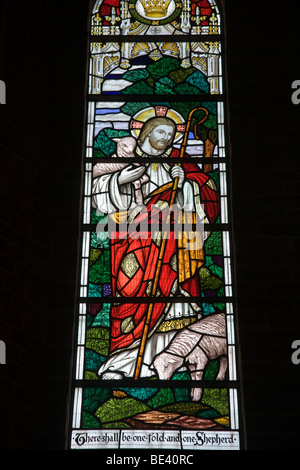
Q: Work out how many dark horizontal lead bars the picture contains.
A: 6